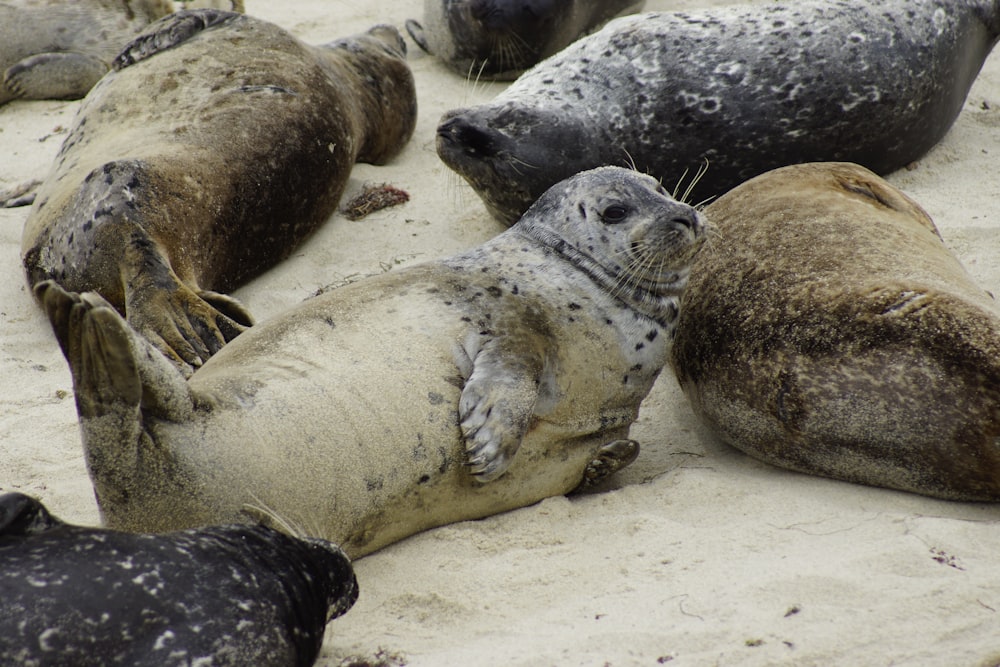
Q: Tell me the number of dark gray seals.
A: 3